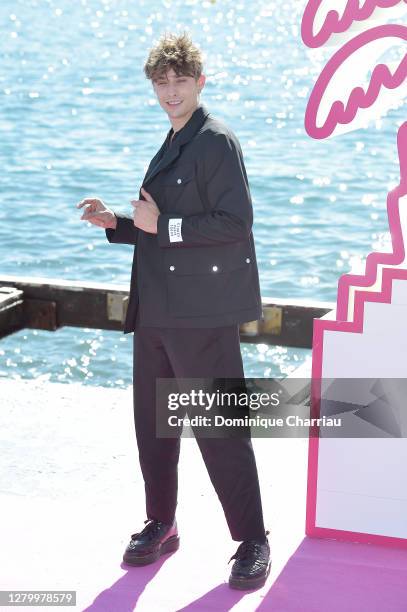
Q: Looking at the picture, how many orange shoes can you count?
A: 0